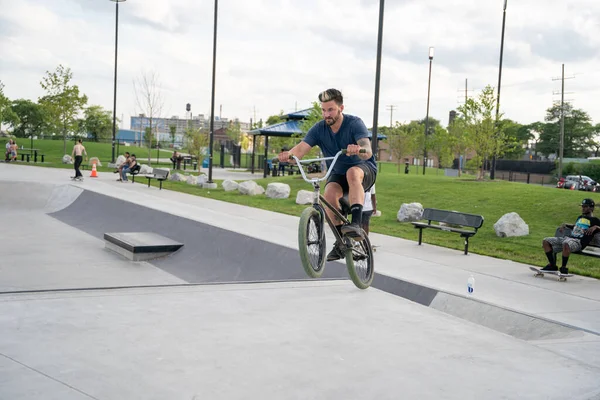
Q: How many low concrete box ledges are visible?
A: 1